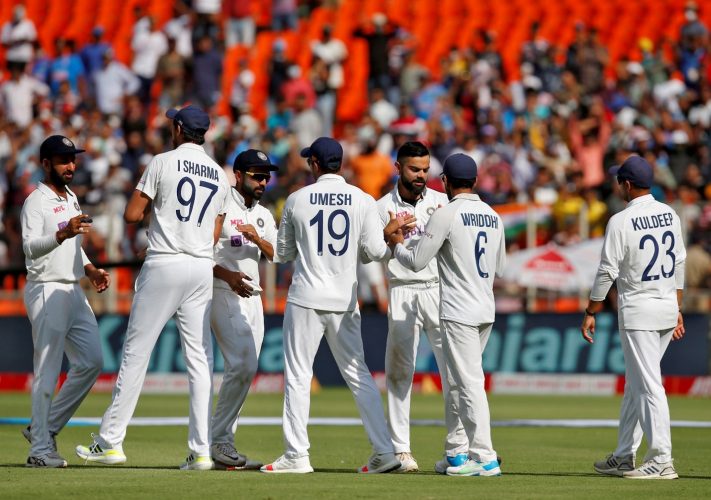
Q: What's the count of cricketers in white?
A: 7